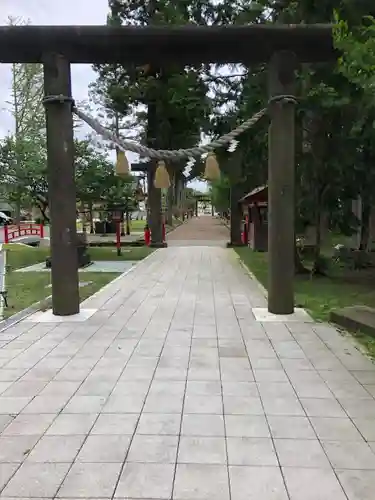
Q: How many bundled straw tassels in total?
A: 3